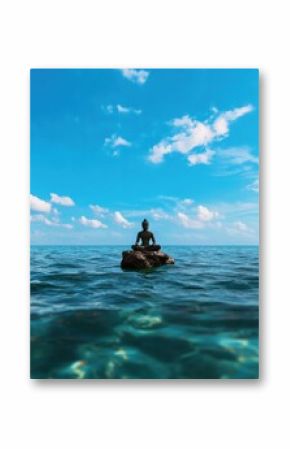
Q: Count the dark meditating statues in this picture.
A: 1